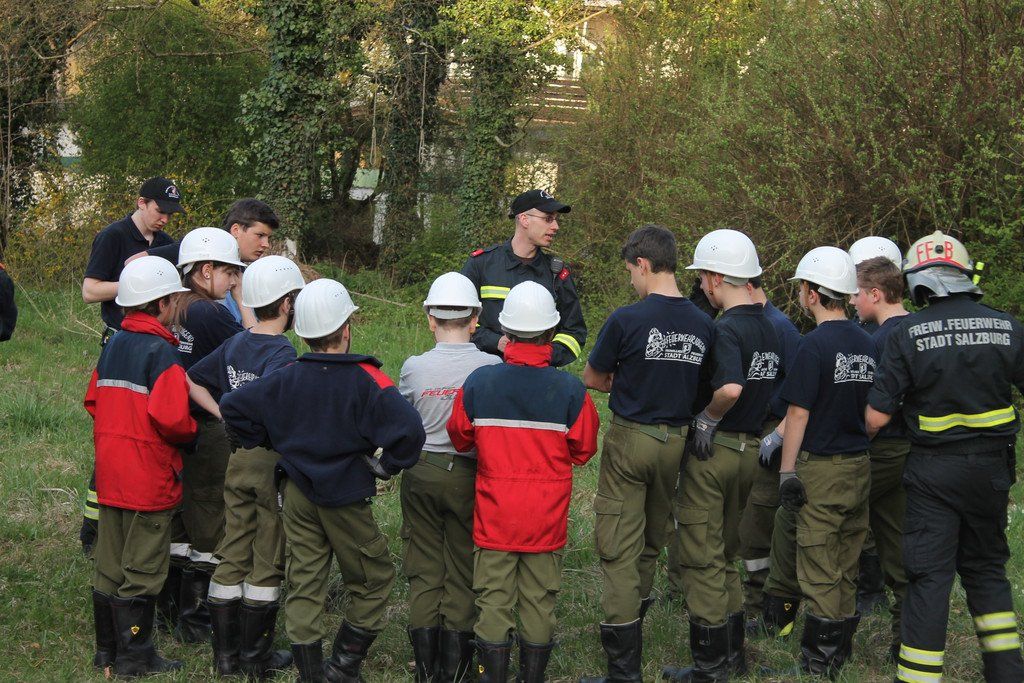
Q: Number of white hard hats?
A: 9